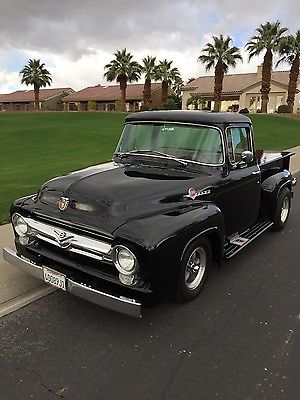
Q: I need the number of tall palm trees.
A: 7